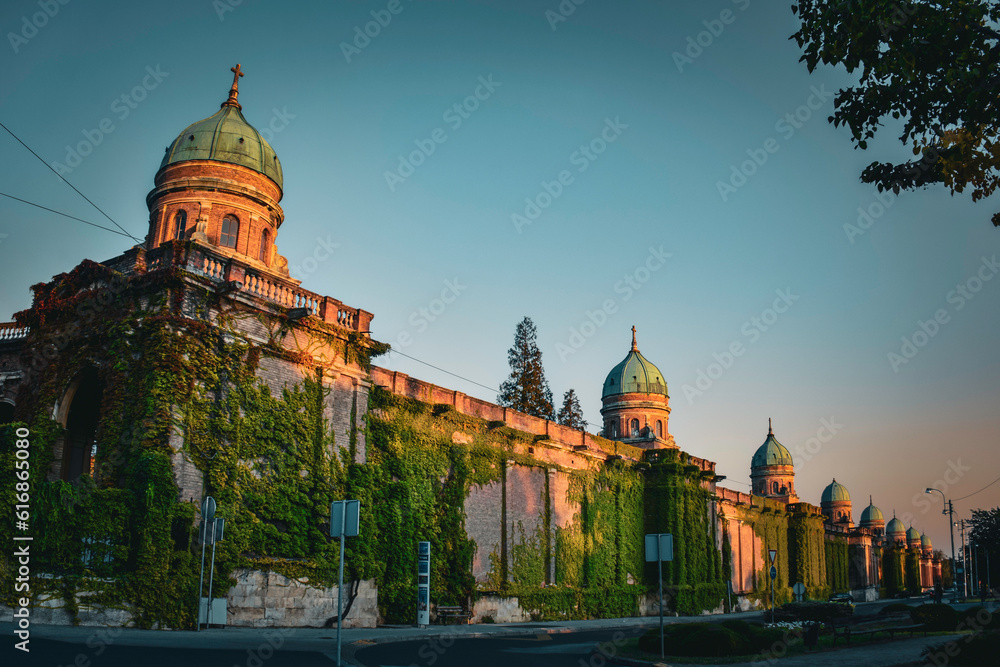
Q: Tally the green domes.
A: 8